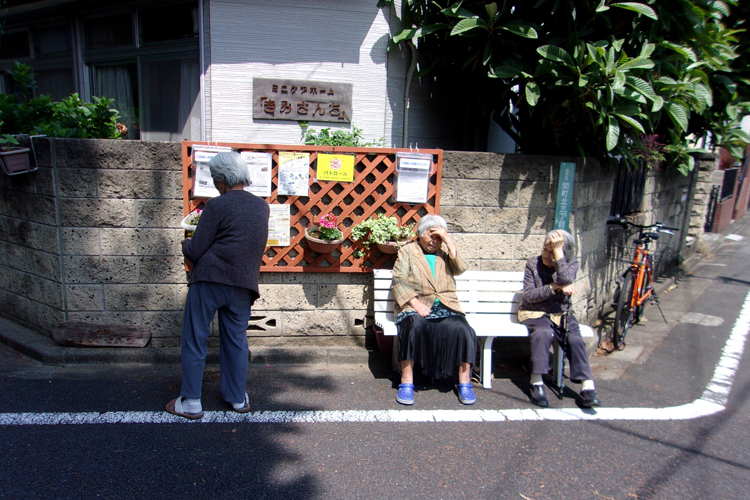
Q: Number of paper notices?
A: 6